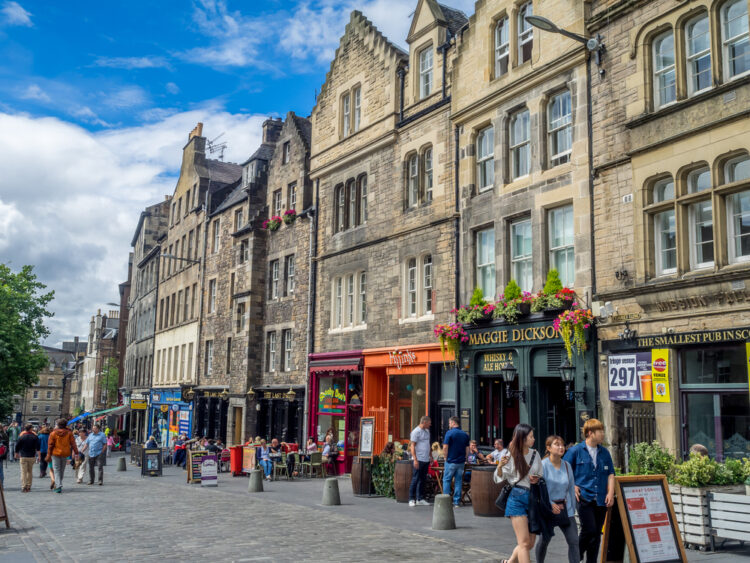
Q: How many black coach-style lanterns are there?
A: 2